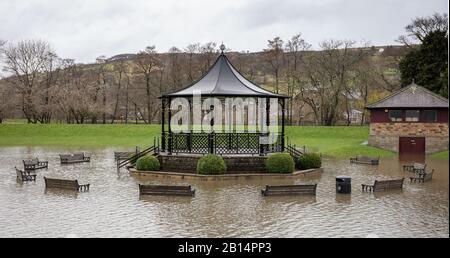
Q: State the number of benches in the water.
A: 11